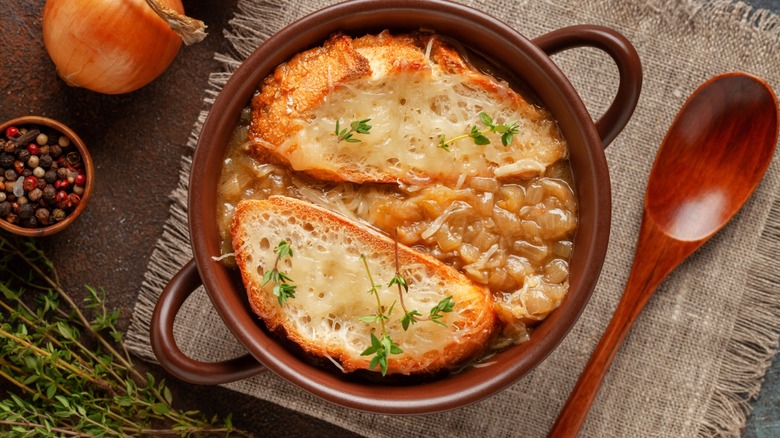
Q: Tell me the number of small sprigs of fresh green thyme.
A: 5